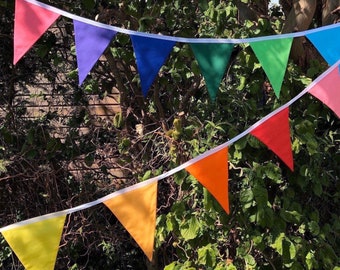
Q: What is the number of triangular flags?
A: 11